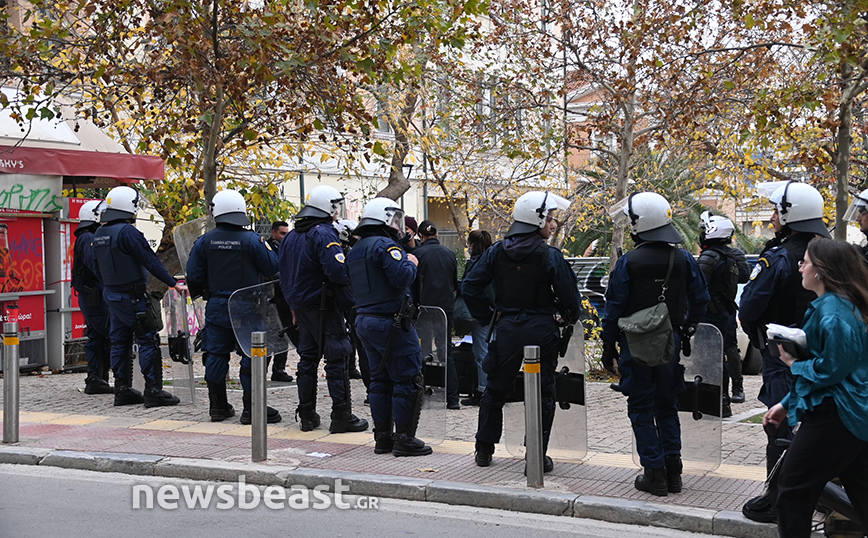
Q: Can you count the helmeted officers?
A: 11